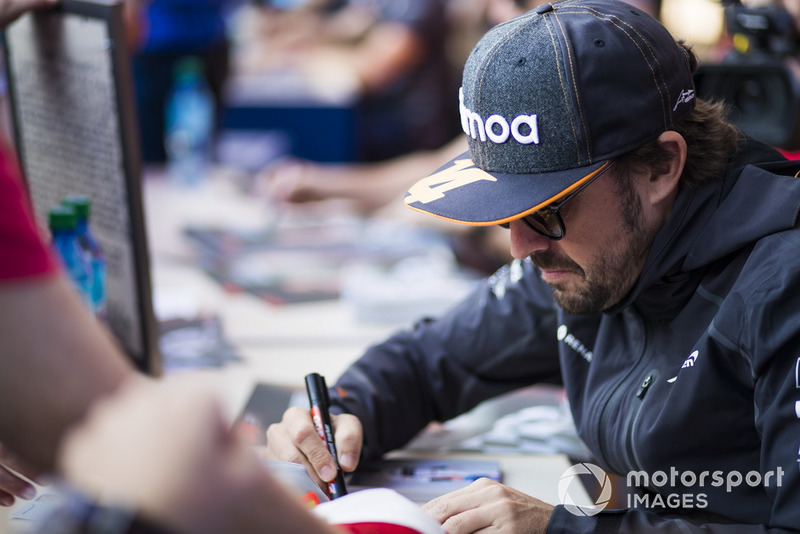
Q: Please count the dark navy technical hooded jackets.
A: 1